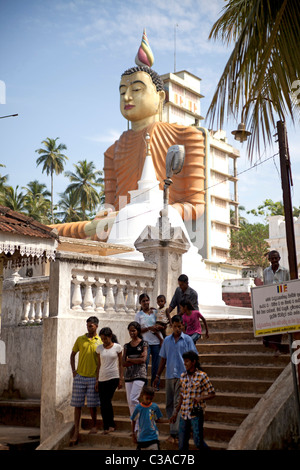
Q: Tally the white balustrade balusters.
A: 12